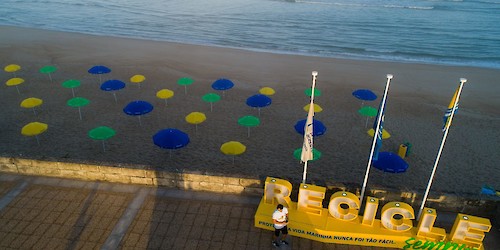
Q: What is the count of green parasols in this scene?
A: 10